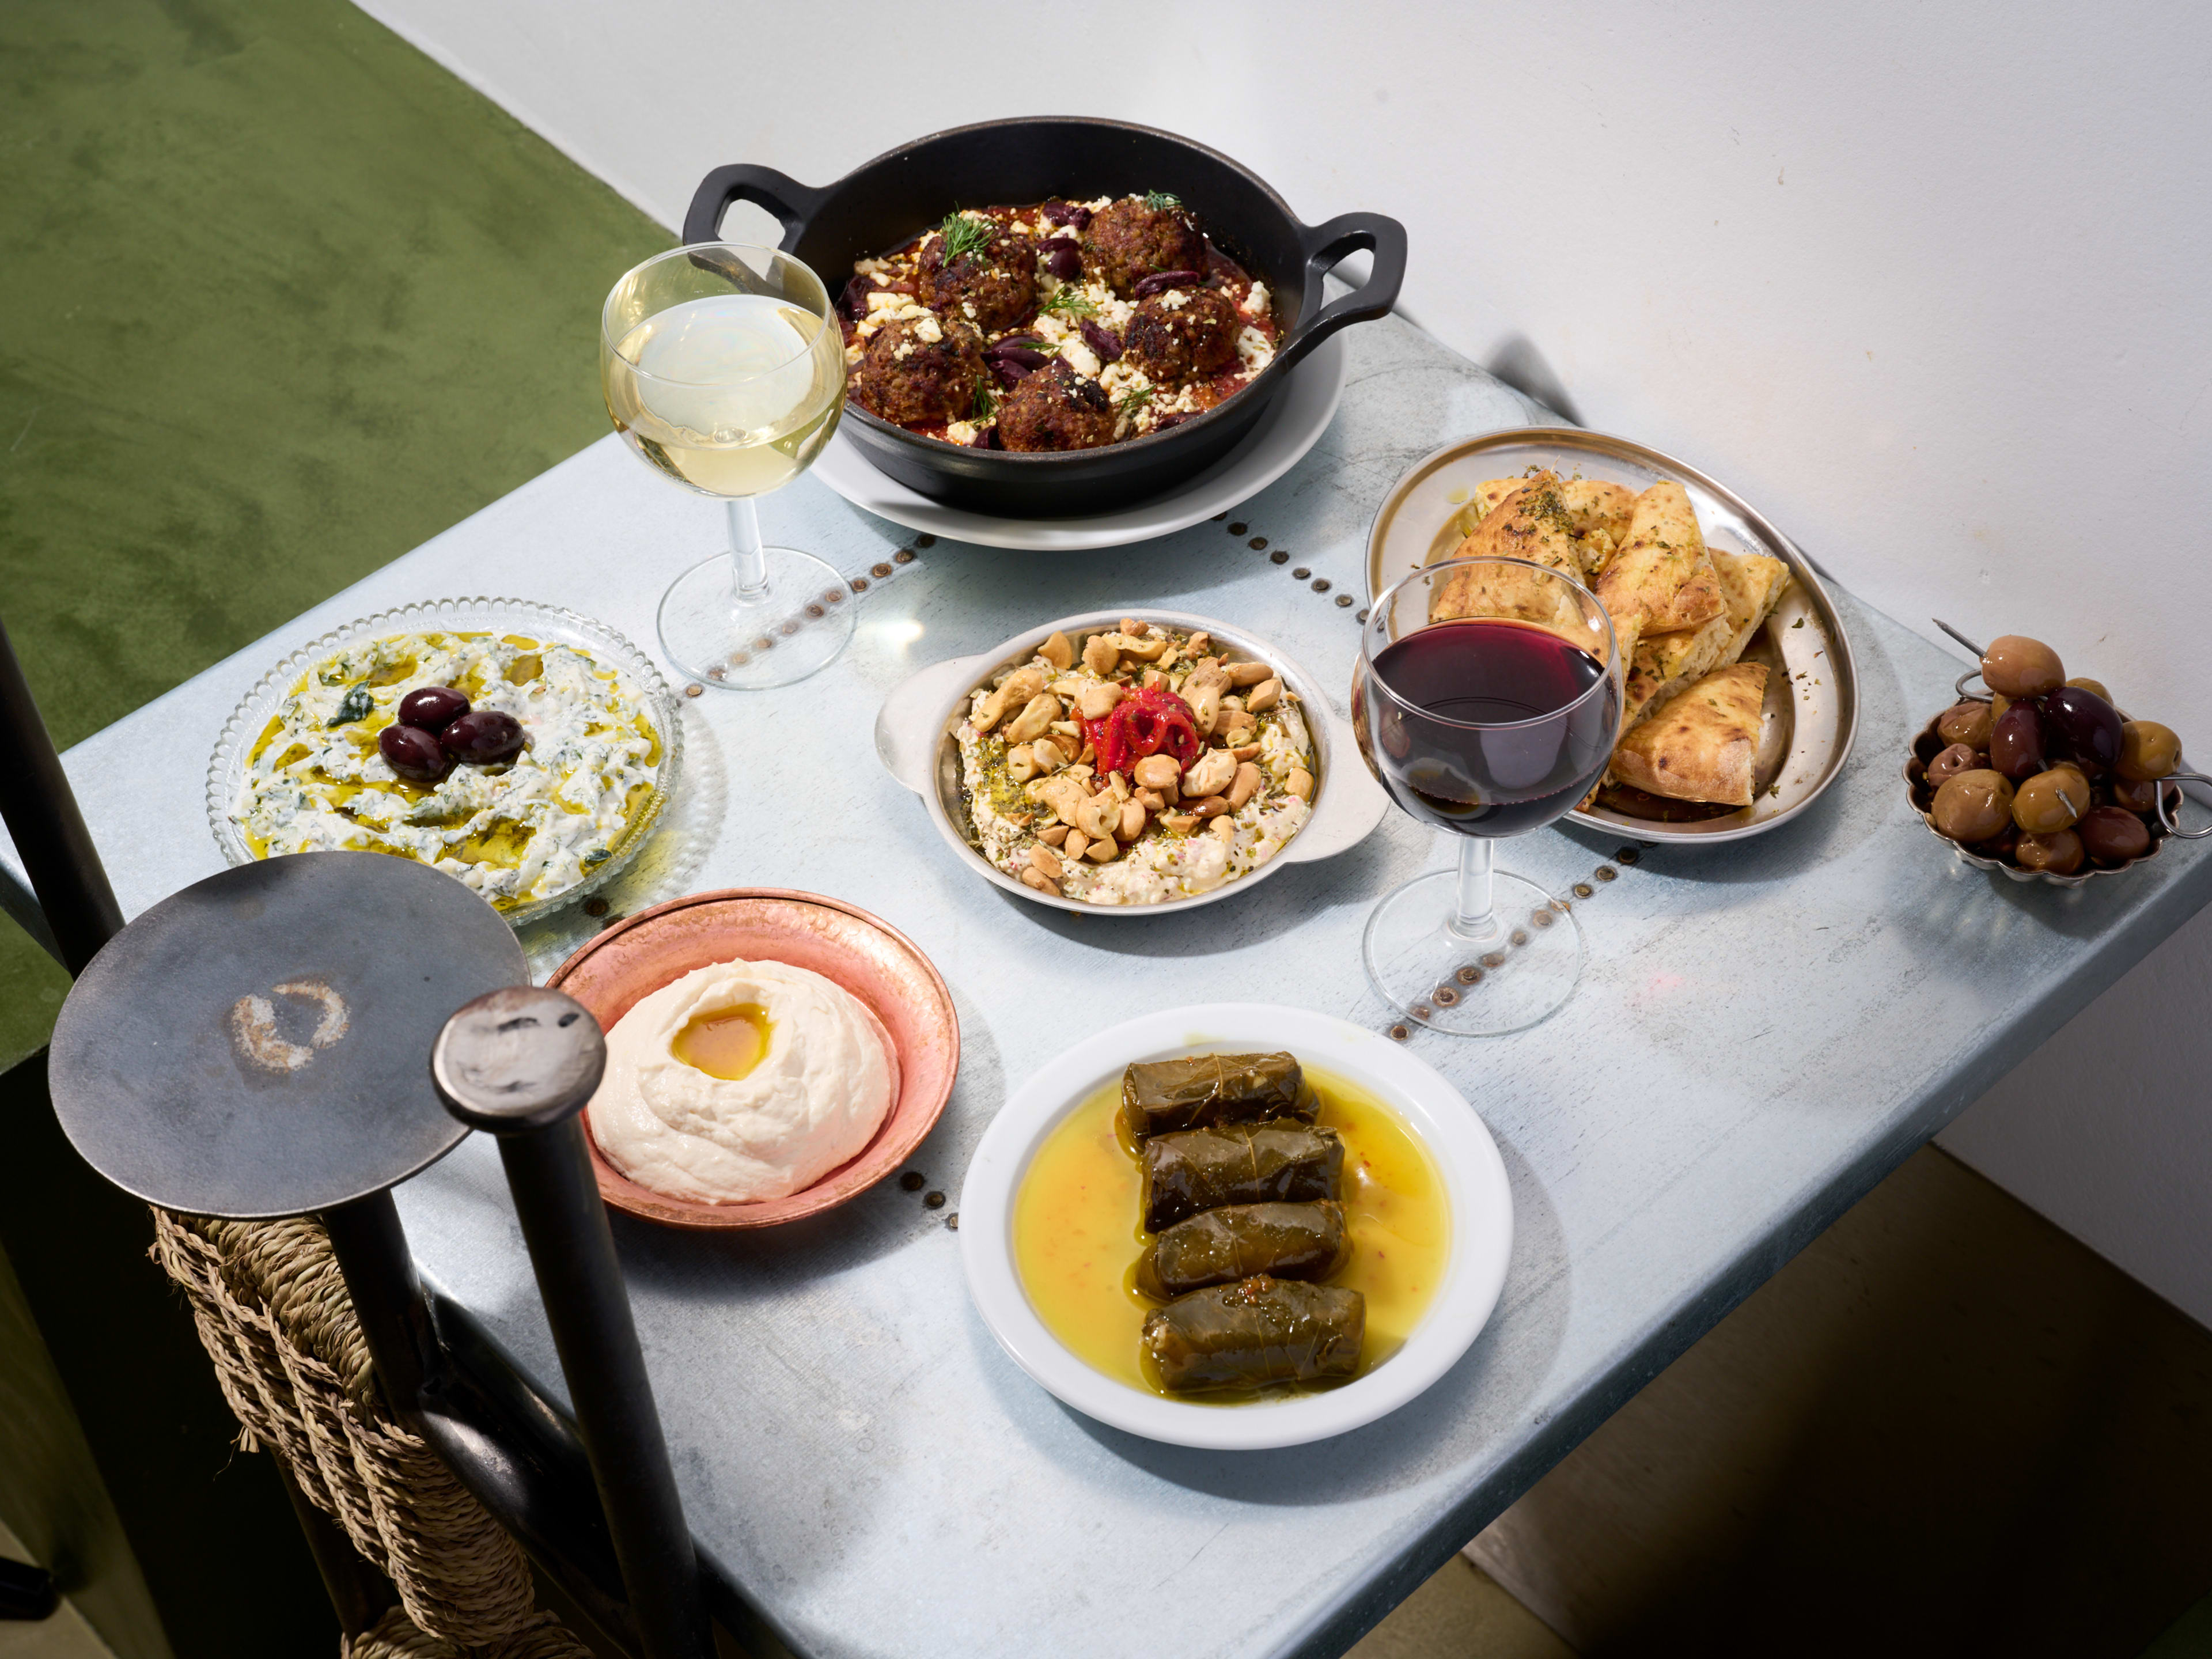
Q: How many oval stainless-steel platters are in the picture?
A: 1